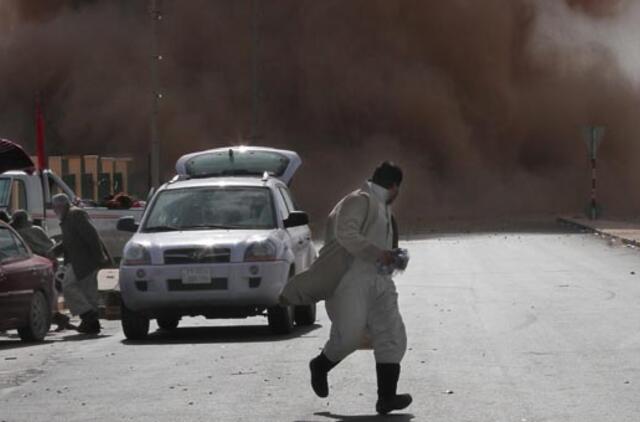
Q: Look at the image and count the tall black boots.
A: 2